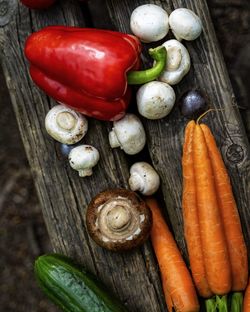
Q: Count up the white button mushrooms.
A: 8